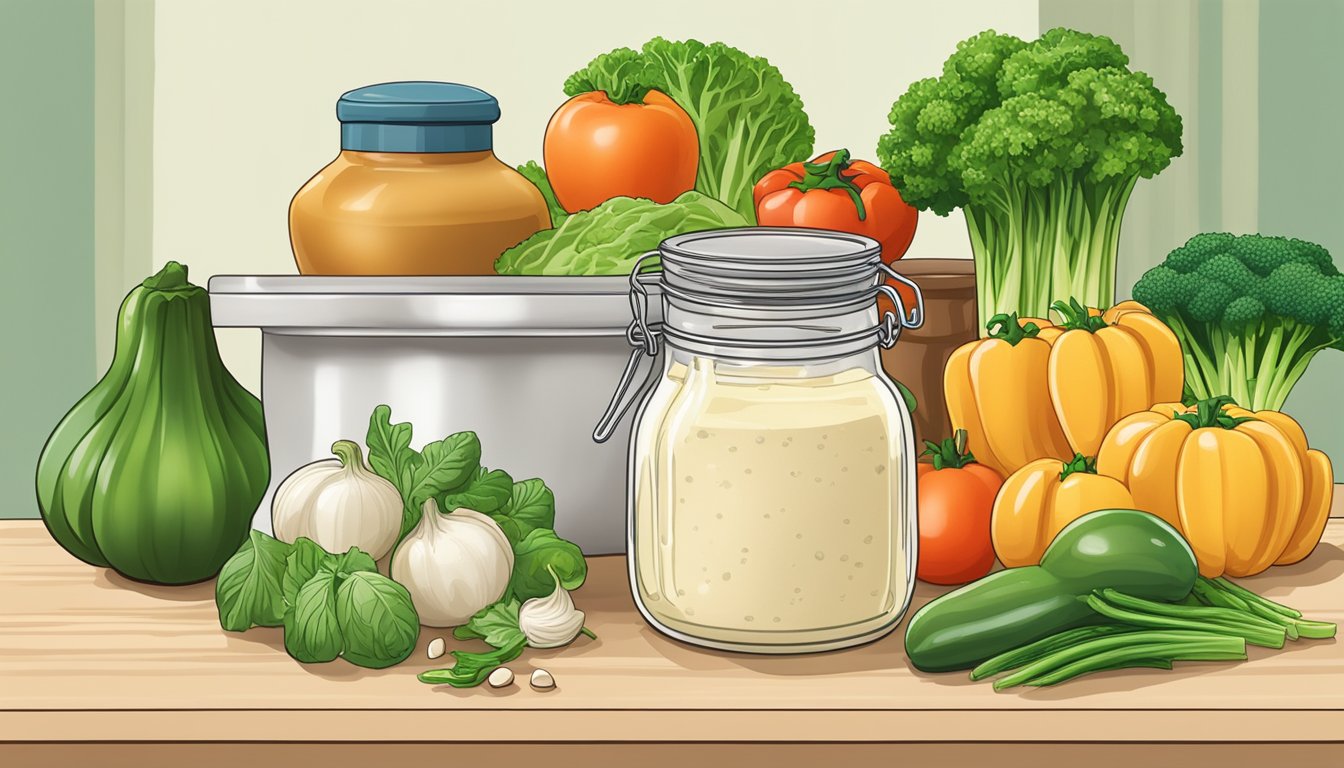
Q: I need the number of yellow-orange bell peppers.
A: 4